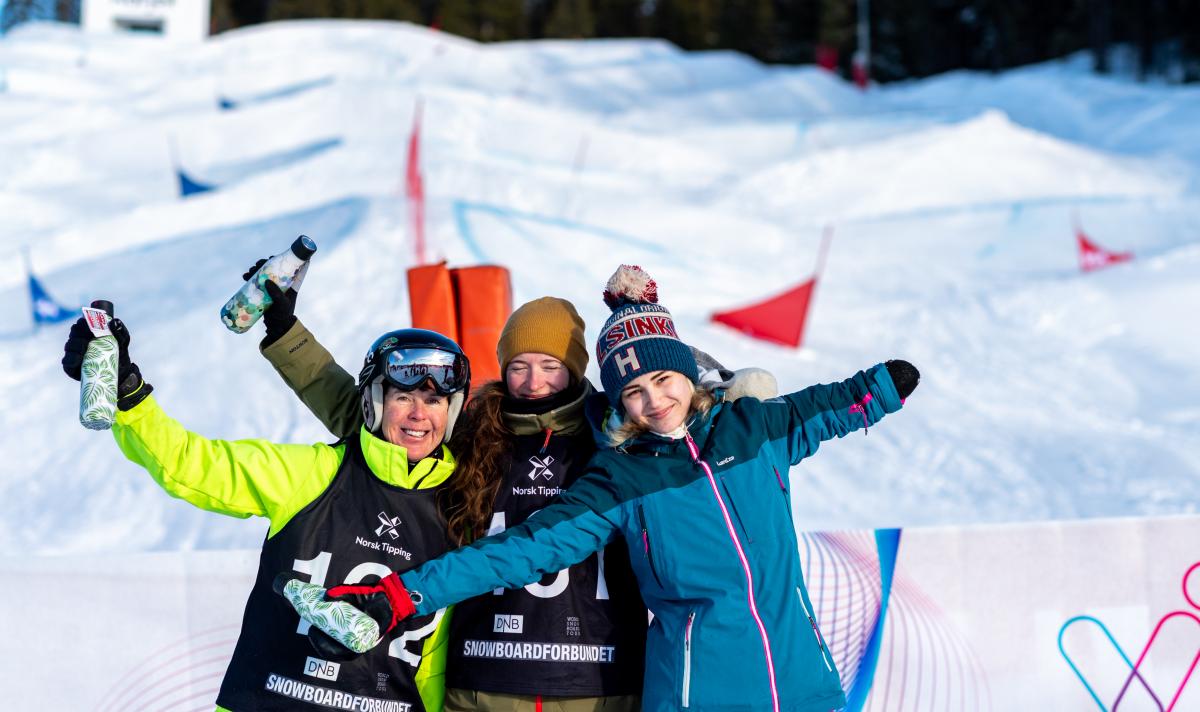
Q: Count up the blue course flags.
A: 3